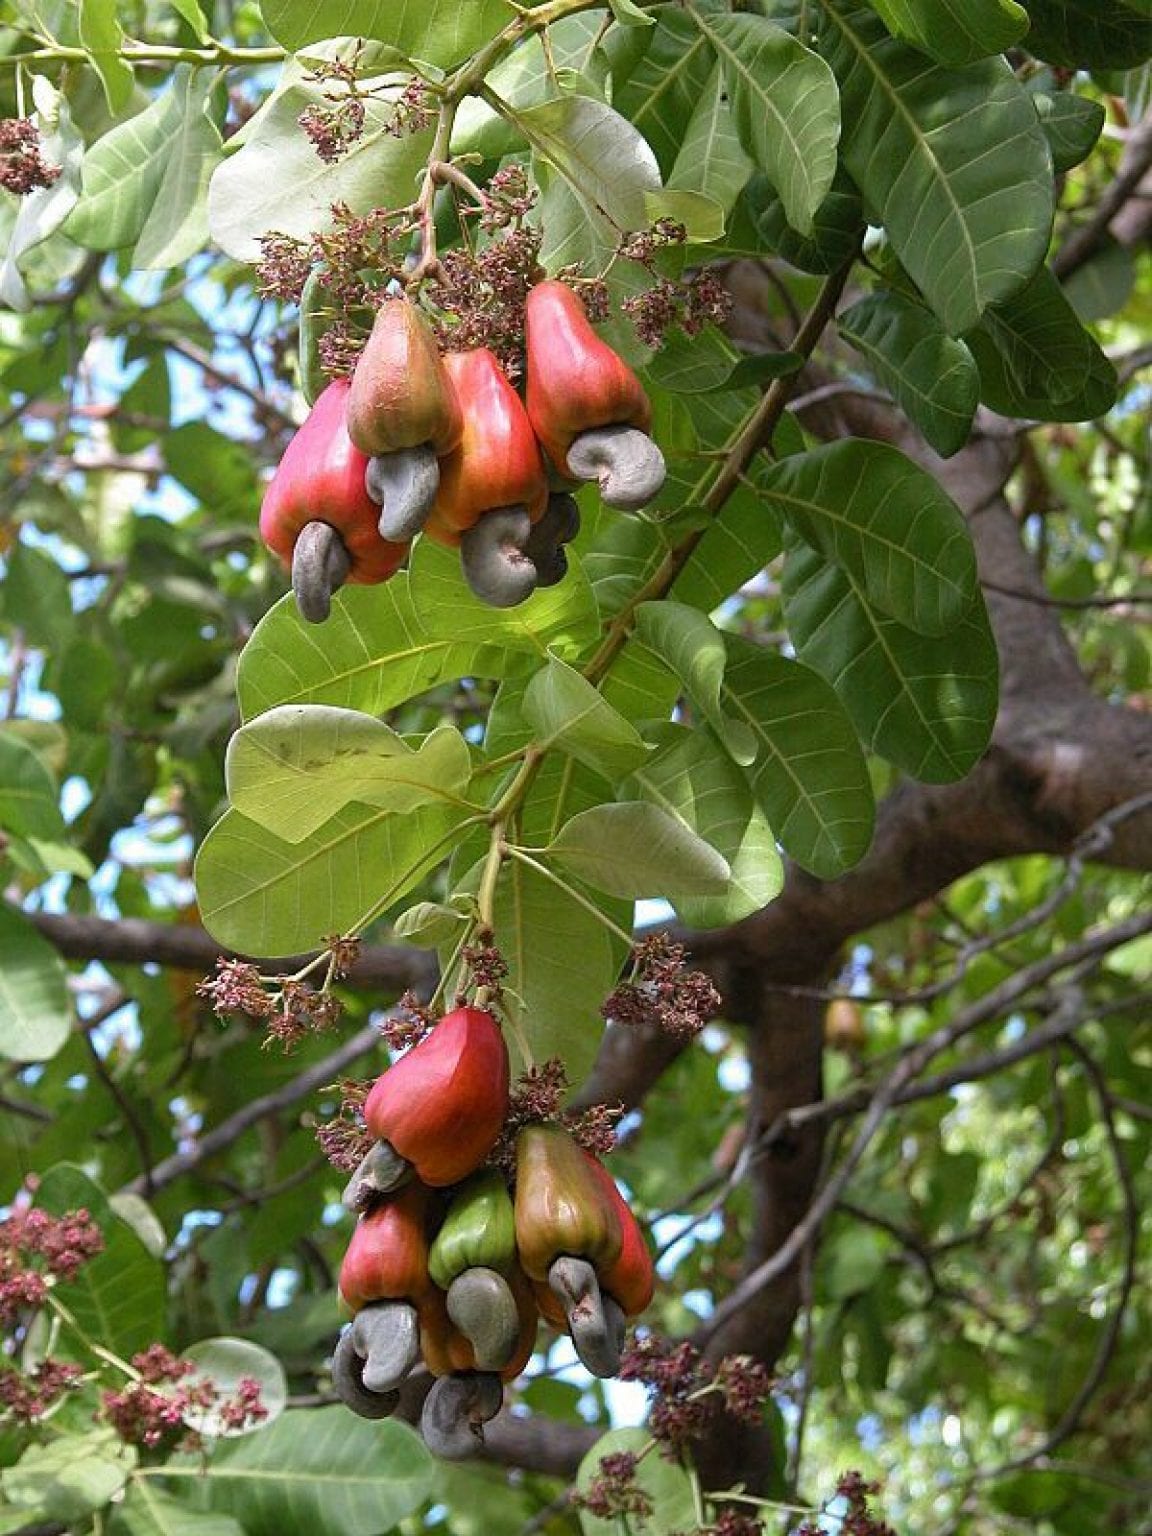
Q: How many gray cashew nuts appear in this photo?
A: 11